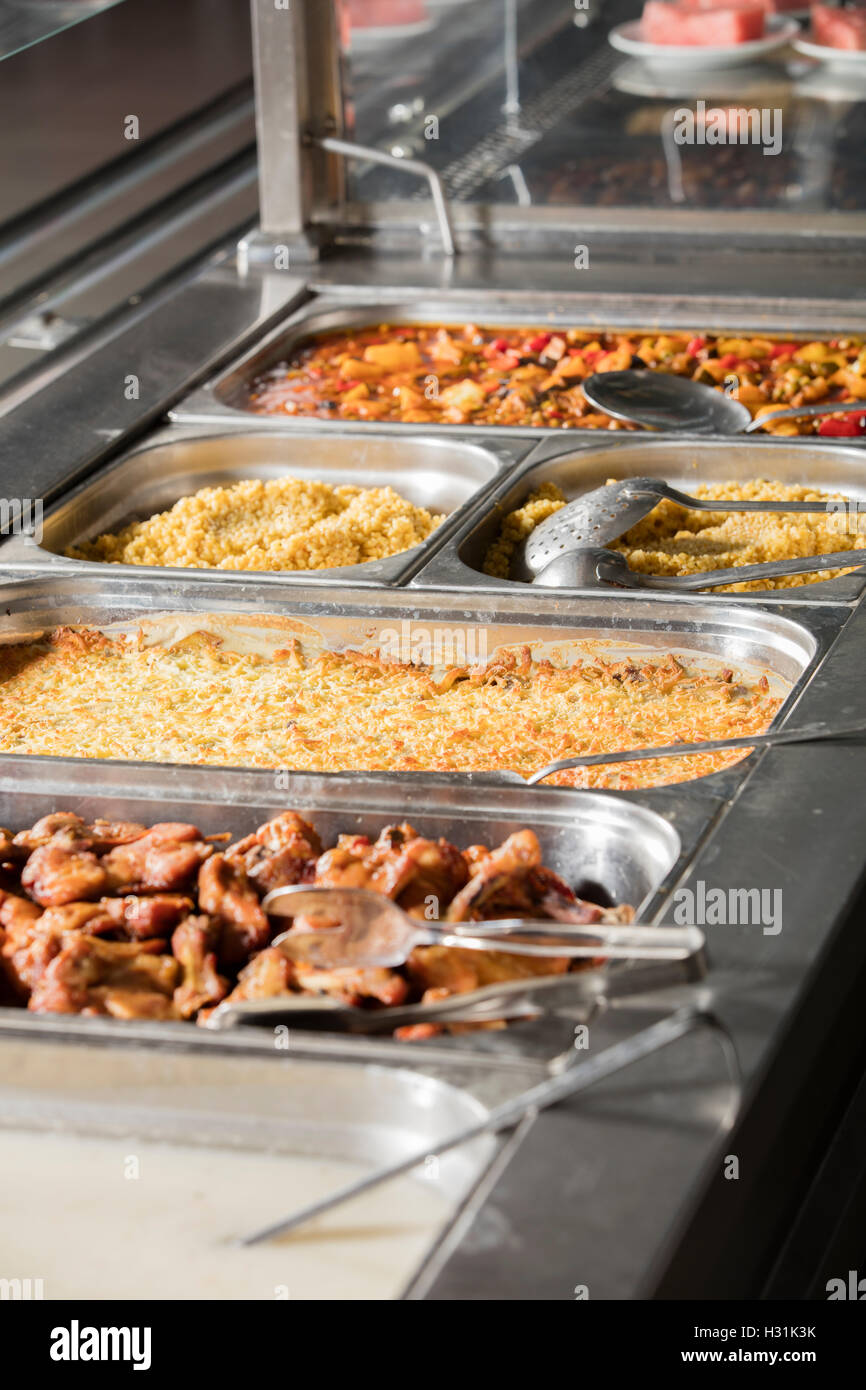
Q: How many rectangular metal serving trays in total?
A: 6